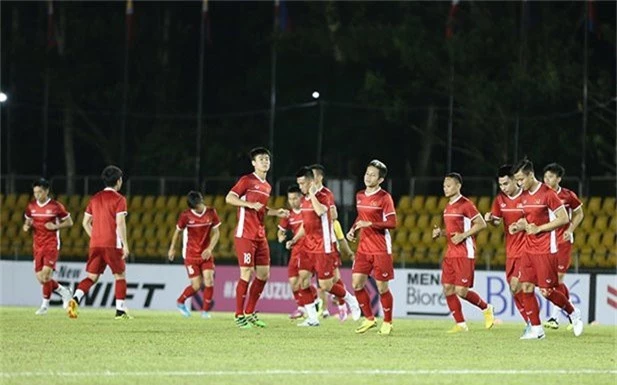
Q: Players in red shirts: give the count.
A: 12